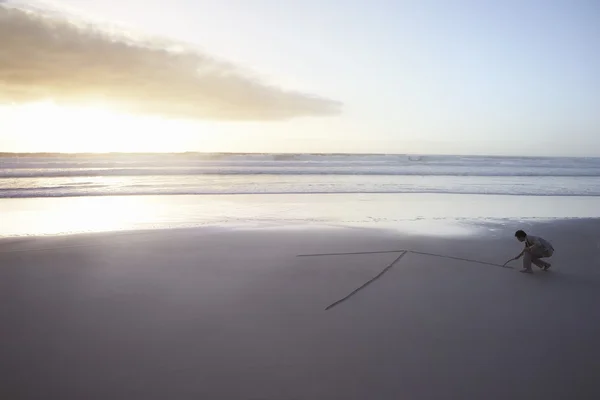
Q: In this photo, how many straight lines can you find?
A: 3